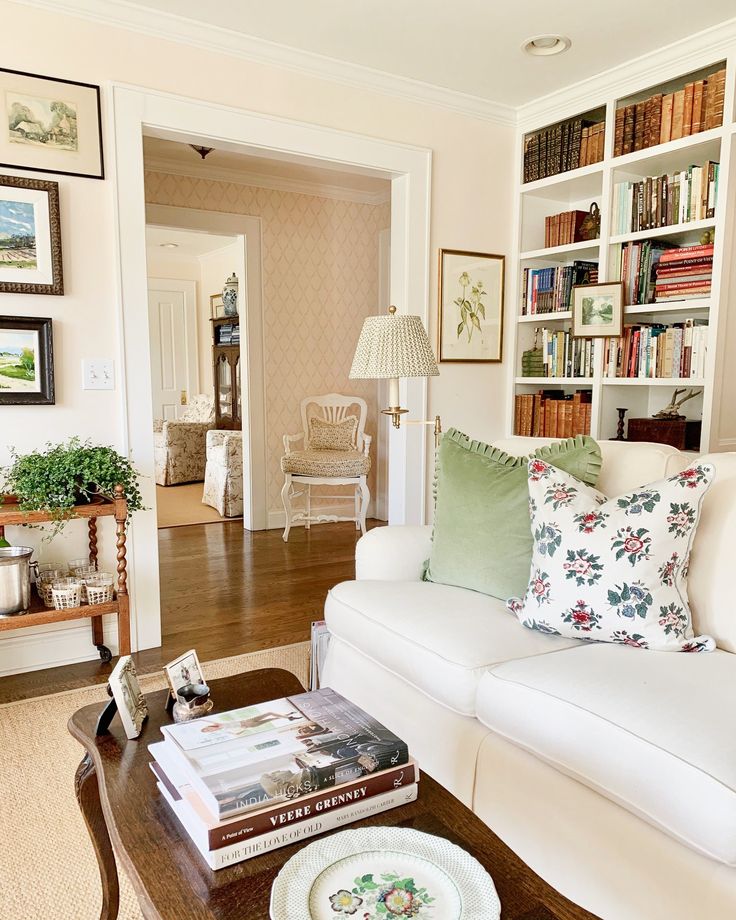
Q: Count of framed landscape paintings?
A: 4